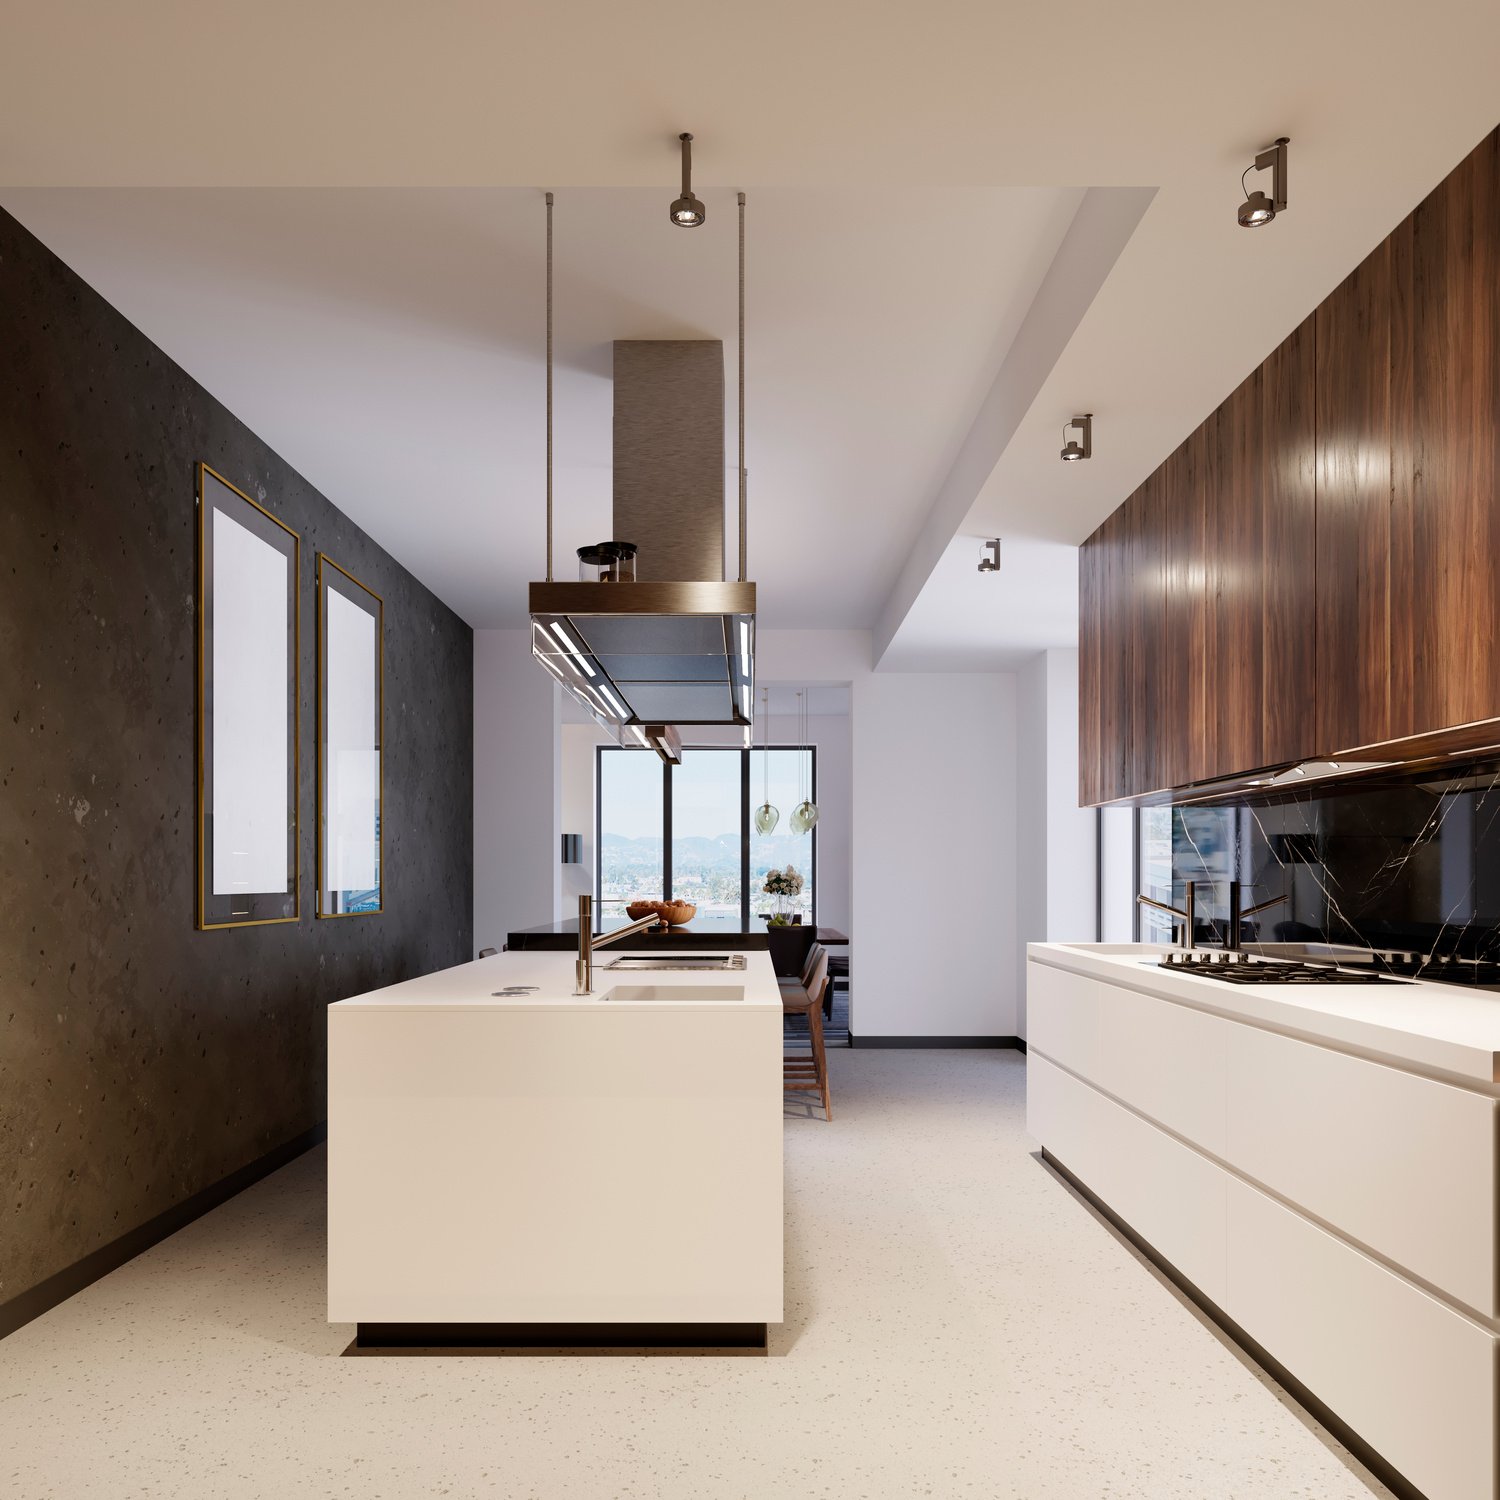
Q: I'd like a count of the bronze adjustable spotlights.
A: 4